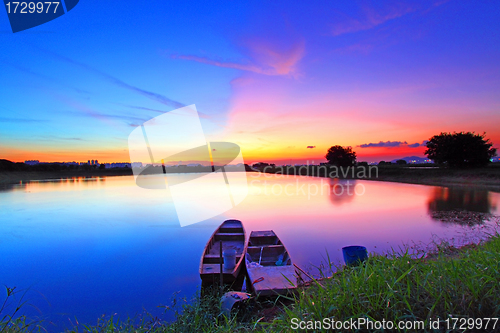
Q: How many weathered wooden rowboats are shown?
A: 2